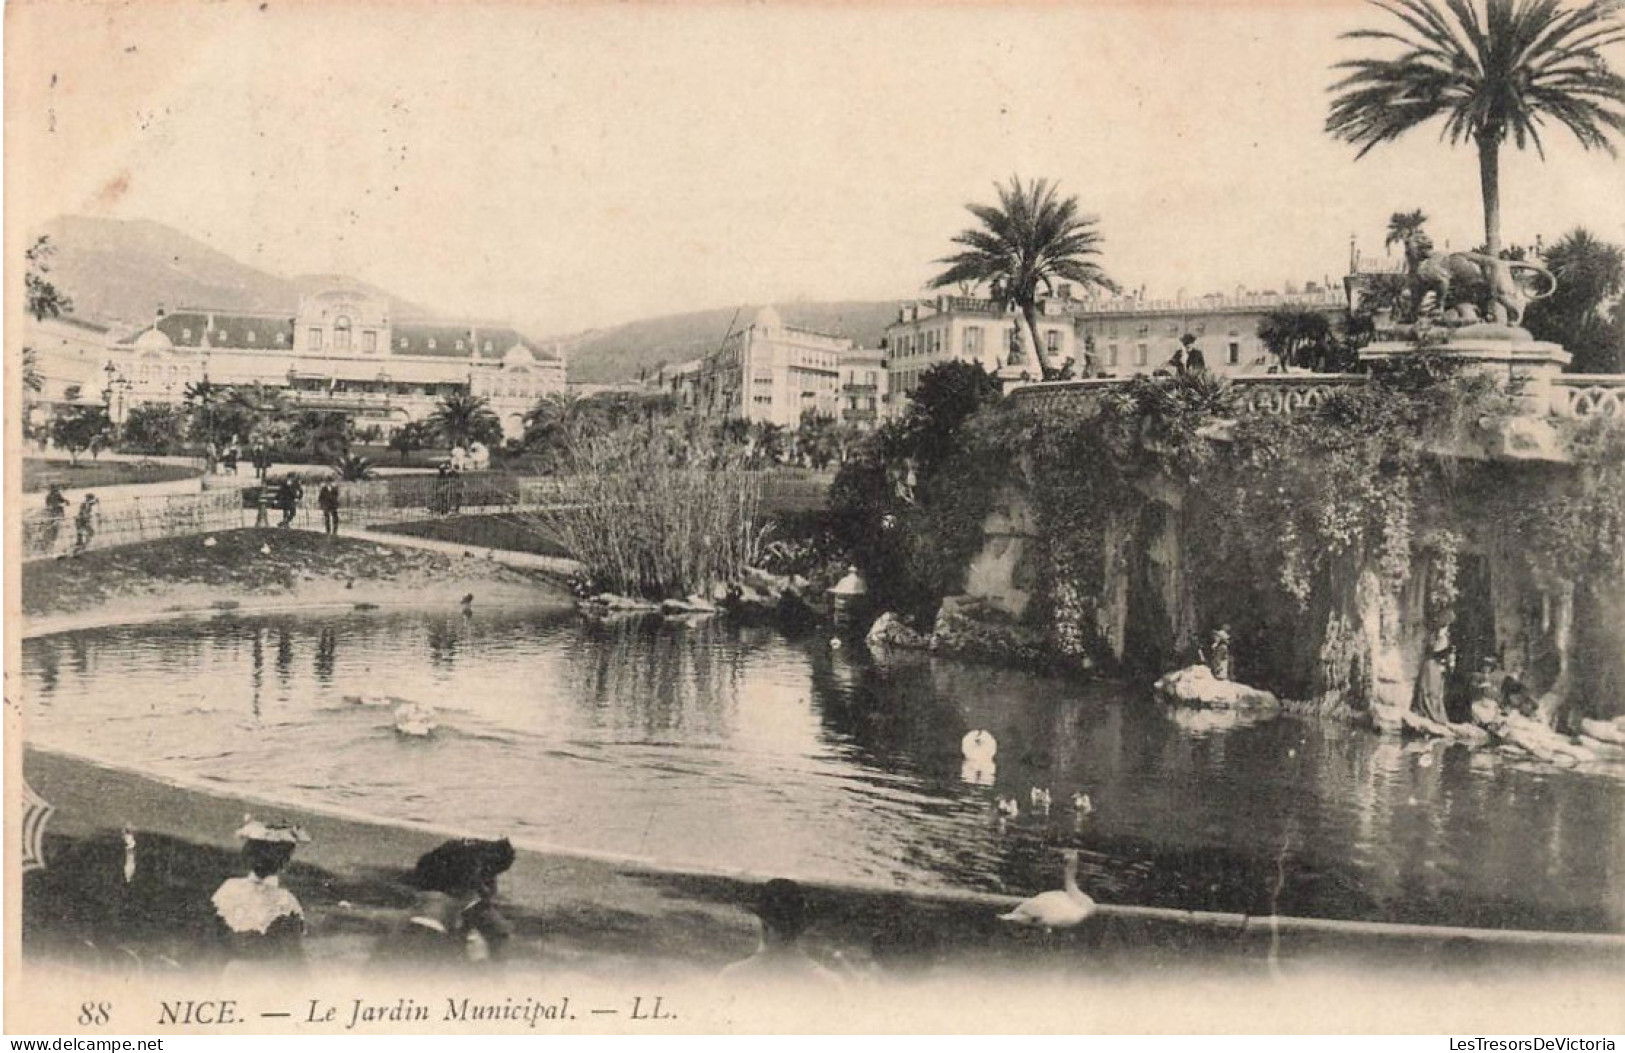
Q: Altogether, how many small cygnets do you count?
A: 3